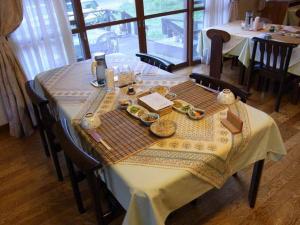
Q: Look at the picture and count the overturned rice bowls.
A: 2